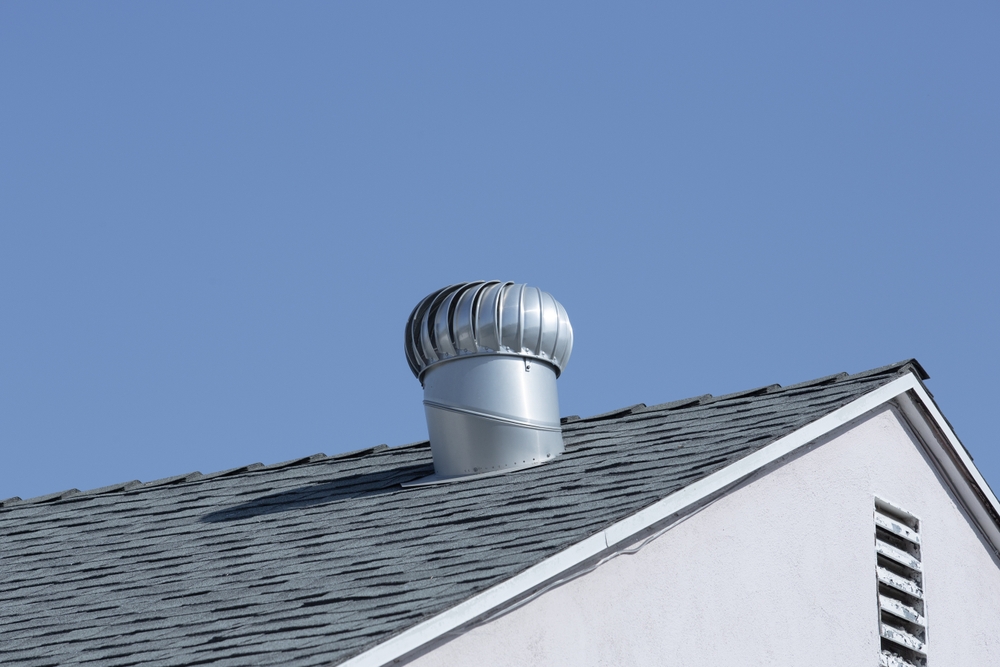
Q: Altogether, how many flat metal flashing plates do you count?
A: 1